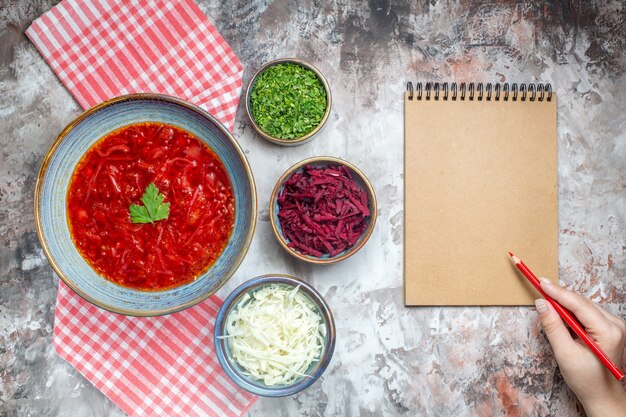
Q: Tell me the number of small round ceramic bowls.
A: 3